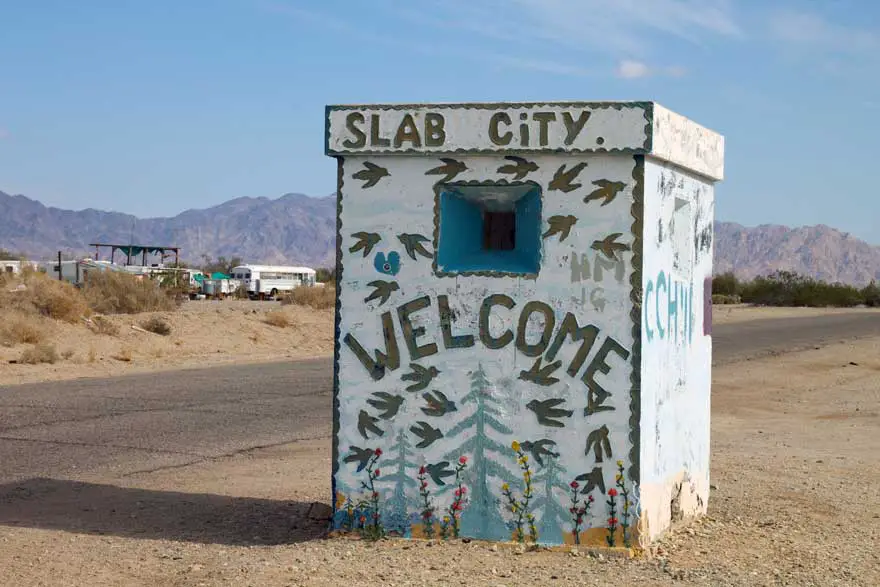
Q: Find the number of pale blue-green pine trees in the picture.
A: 3